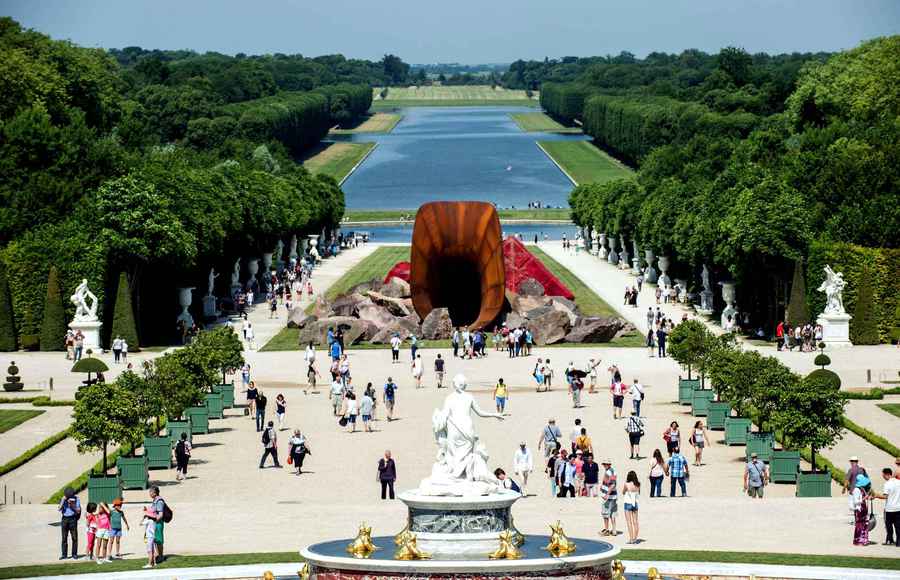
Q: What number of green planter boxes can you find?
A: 14